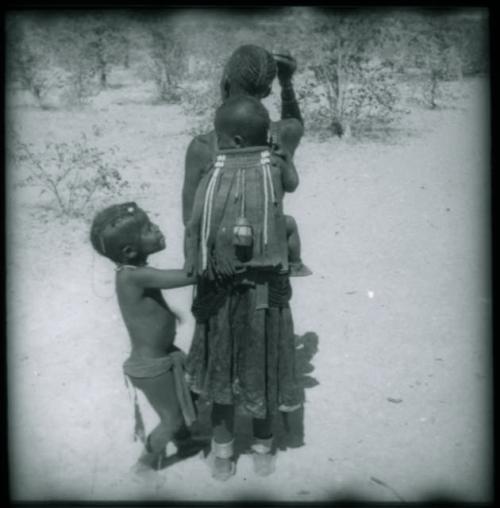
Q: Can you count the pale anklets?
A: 2